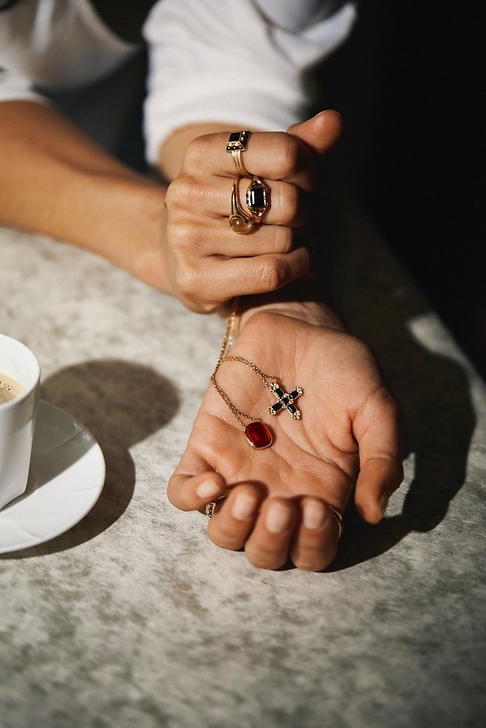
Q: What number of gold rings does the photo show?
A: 5